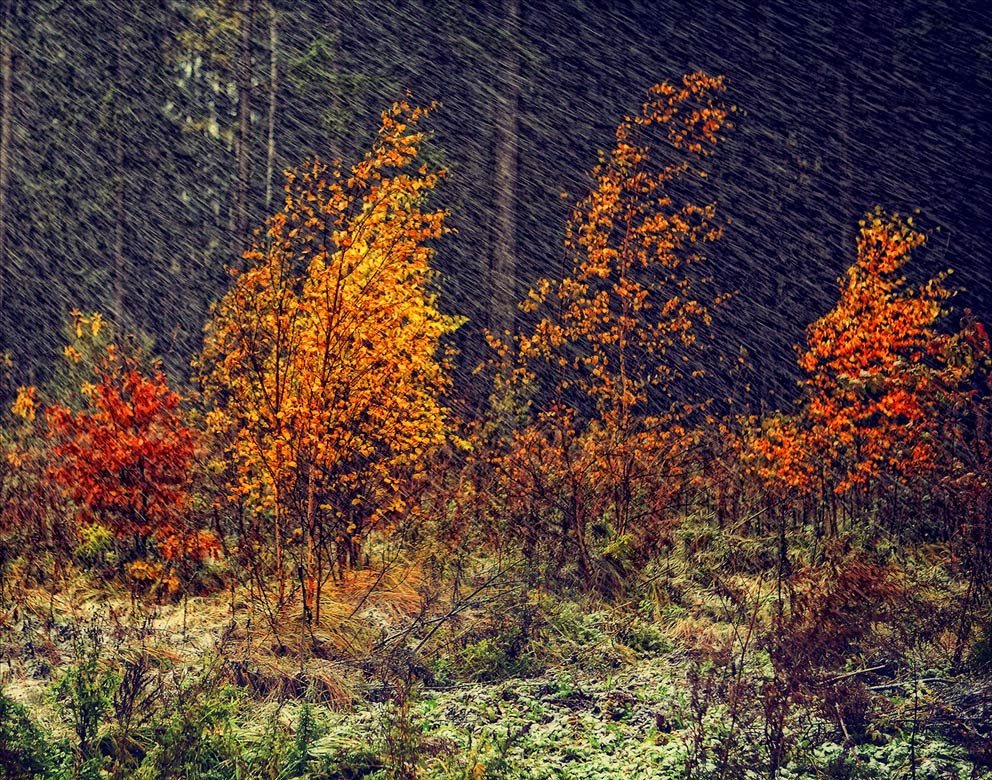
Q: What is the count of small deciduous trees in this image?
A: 4